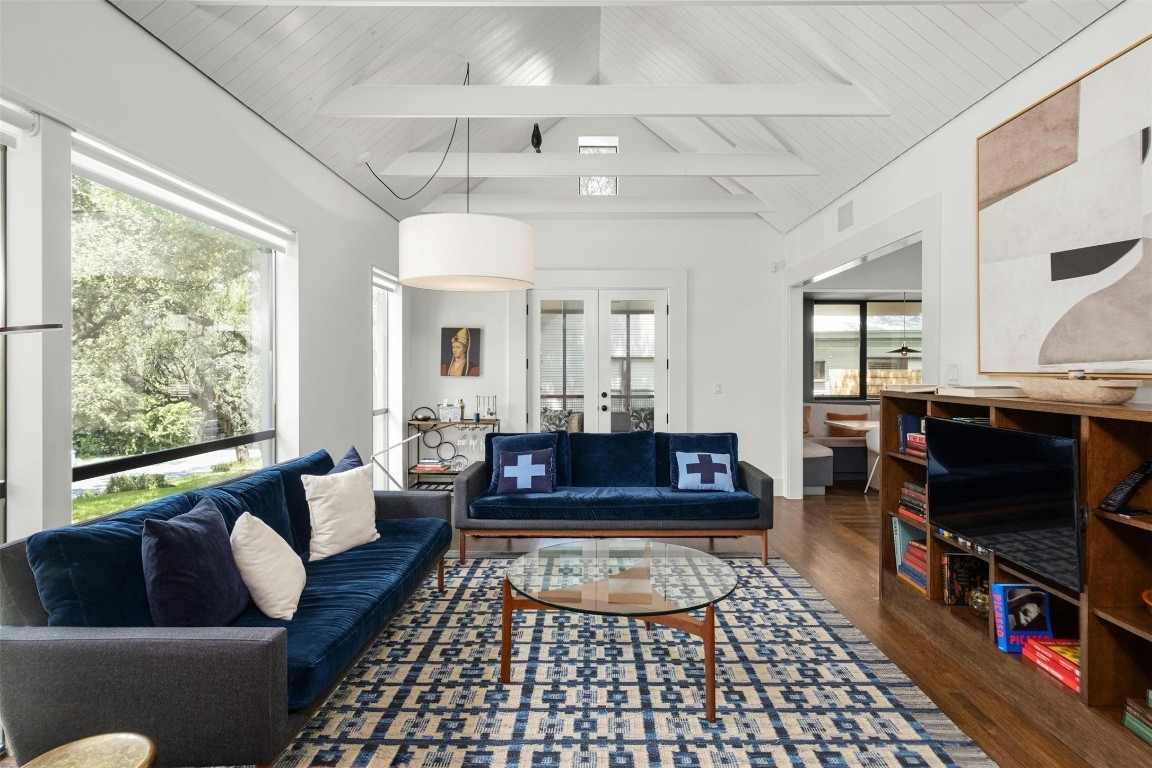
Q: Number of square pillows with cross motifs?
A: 2